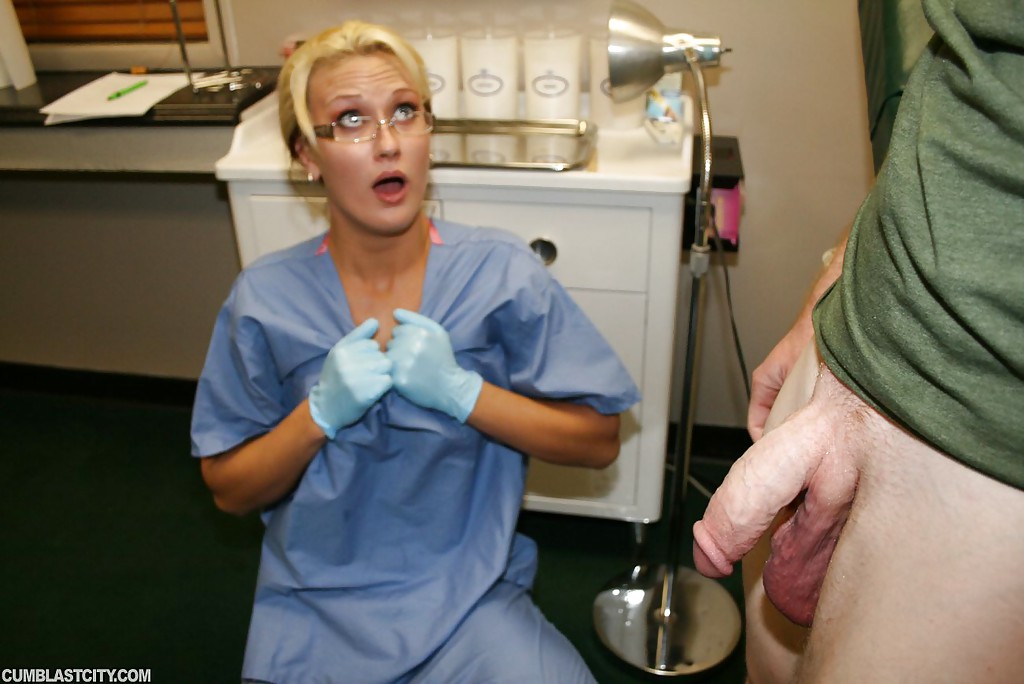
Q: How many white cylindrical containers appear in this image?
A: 4